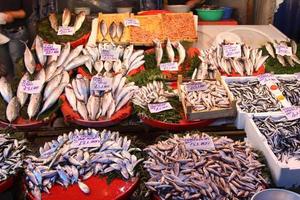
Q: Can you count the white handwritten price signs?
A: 15